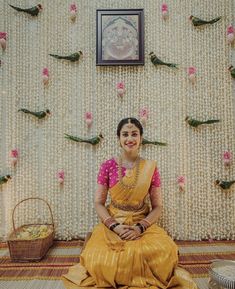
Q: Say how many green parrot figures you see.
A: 11